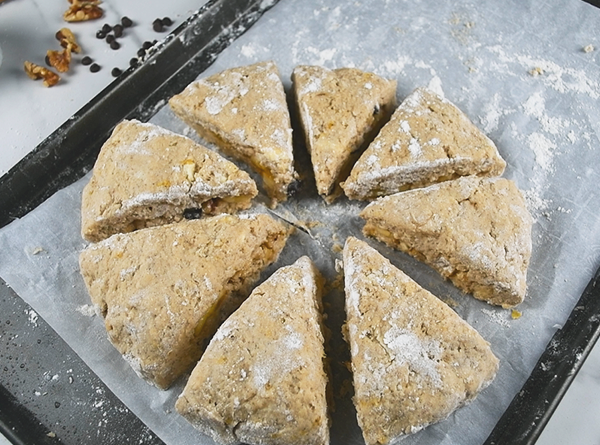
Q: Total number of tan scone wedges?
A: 8